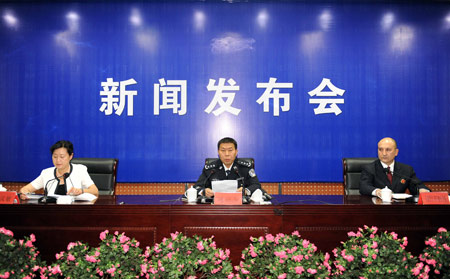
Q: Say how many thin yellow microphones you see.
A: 0